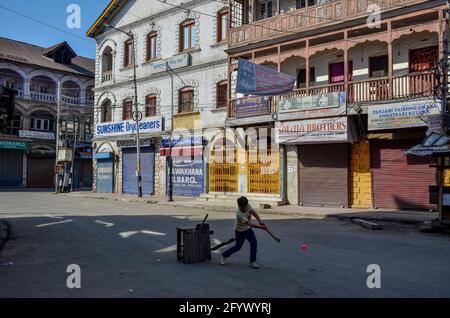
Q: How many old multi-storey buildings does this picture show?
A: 3